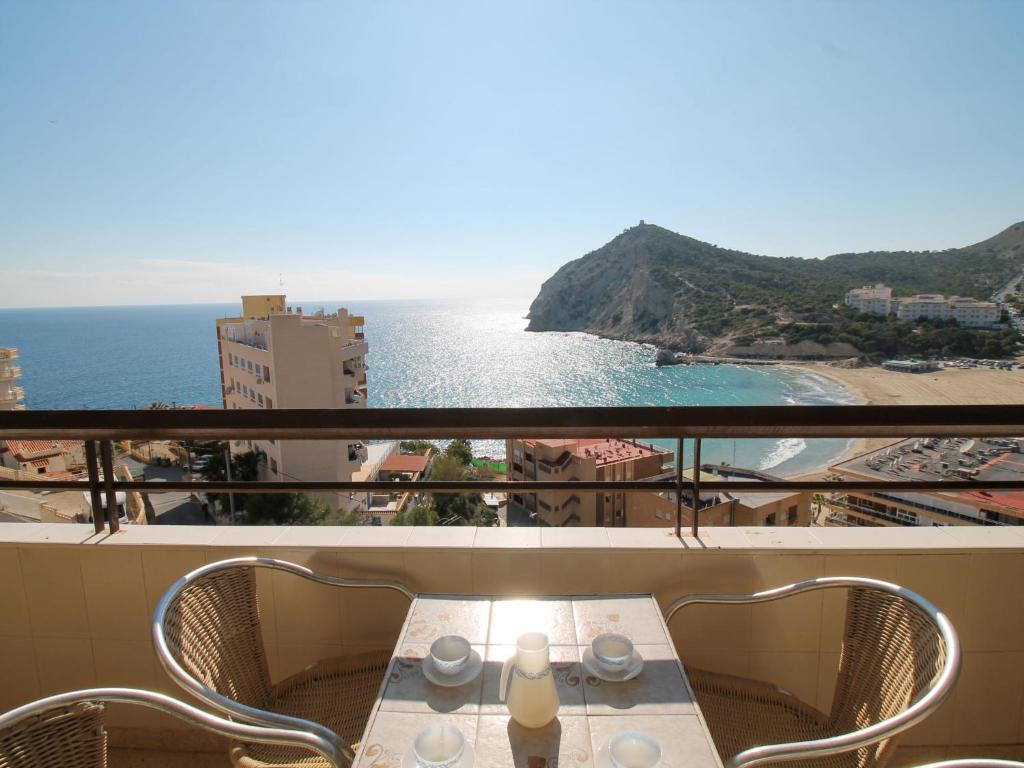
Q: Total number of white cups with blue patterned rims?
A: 4